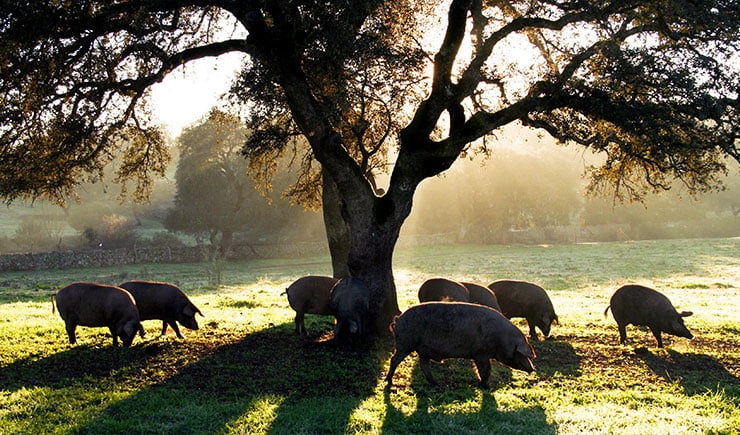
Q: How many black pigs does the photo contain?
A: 9